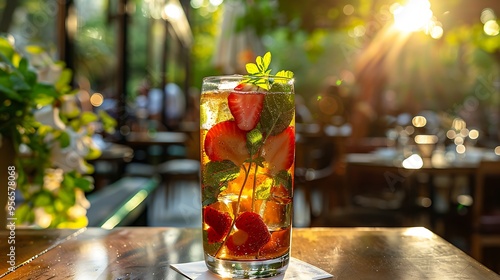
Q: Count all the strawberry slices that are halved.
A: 3